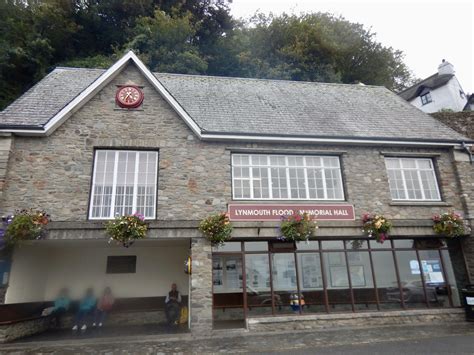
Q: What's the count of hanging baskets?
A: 6